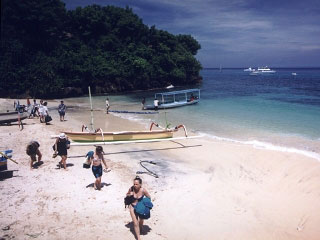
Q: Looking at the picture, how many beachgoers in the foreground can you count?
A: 4